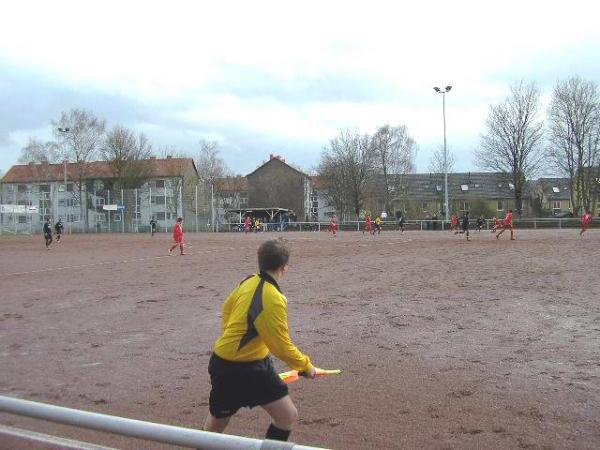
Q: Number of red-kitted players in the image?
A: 8